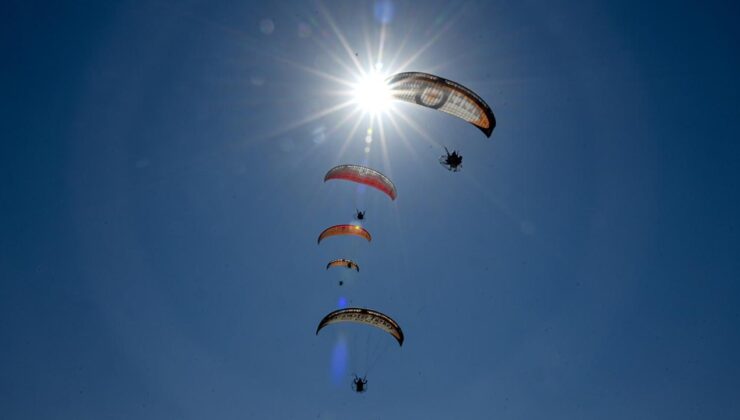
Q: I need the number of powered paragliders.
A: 5